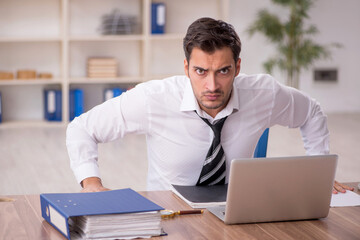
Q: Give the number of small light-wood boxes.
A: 3